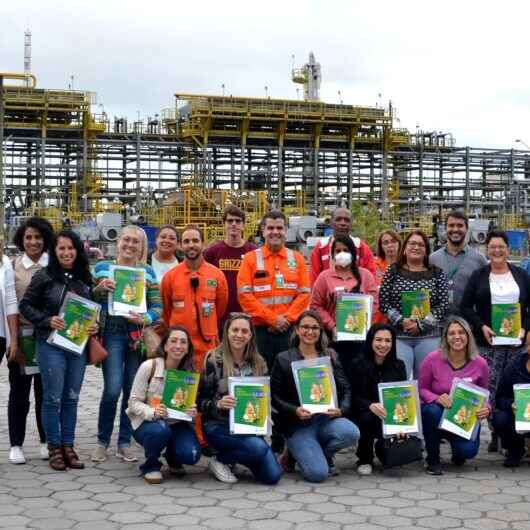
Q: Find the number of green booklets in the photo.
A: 12